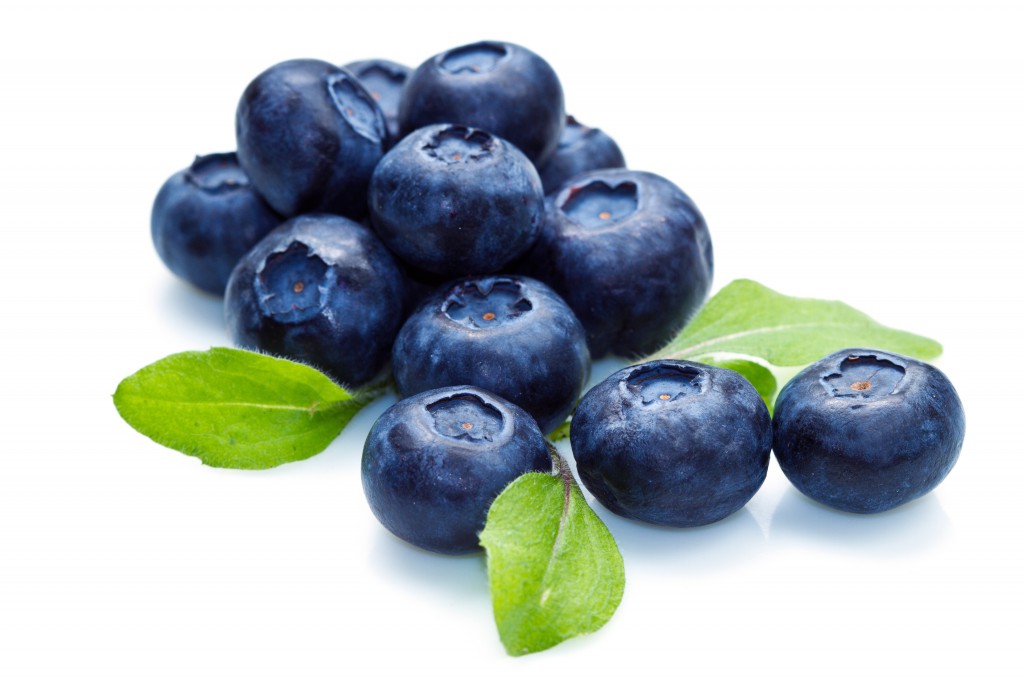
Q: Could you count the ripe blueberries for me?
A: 12